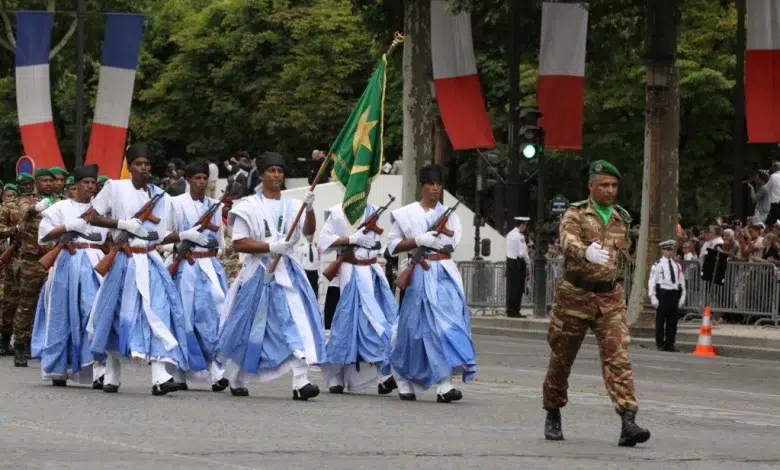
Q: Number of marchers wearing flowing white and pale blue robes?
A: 6